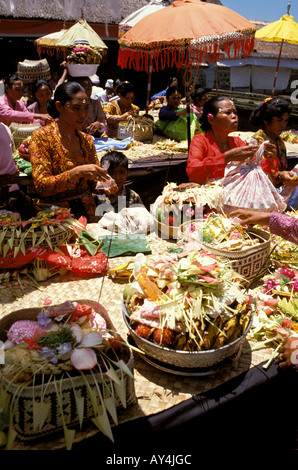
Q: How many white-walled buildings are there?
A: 1